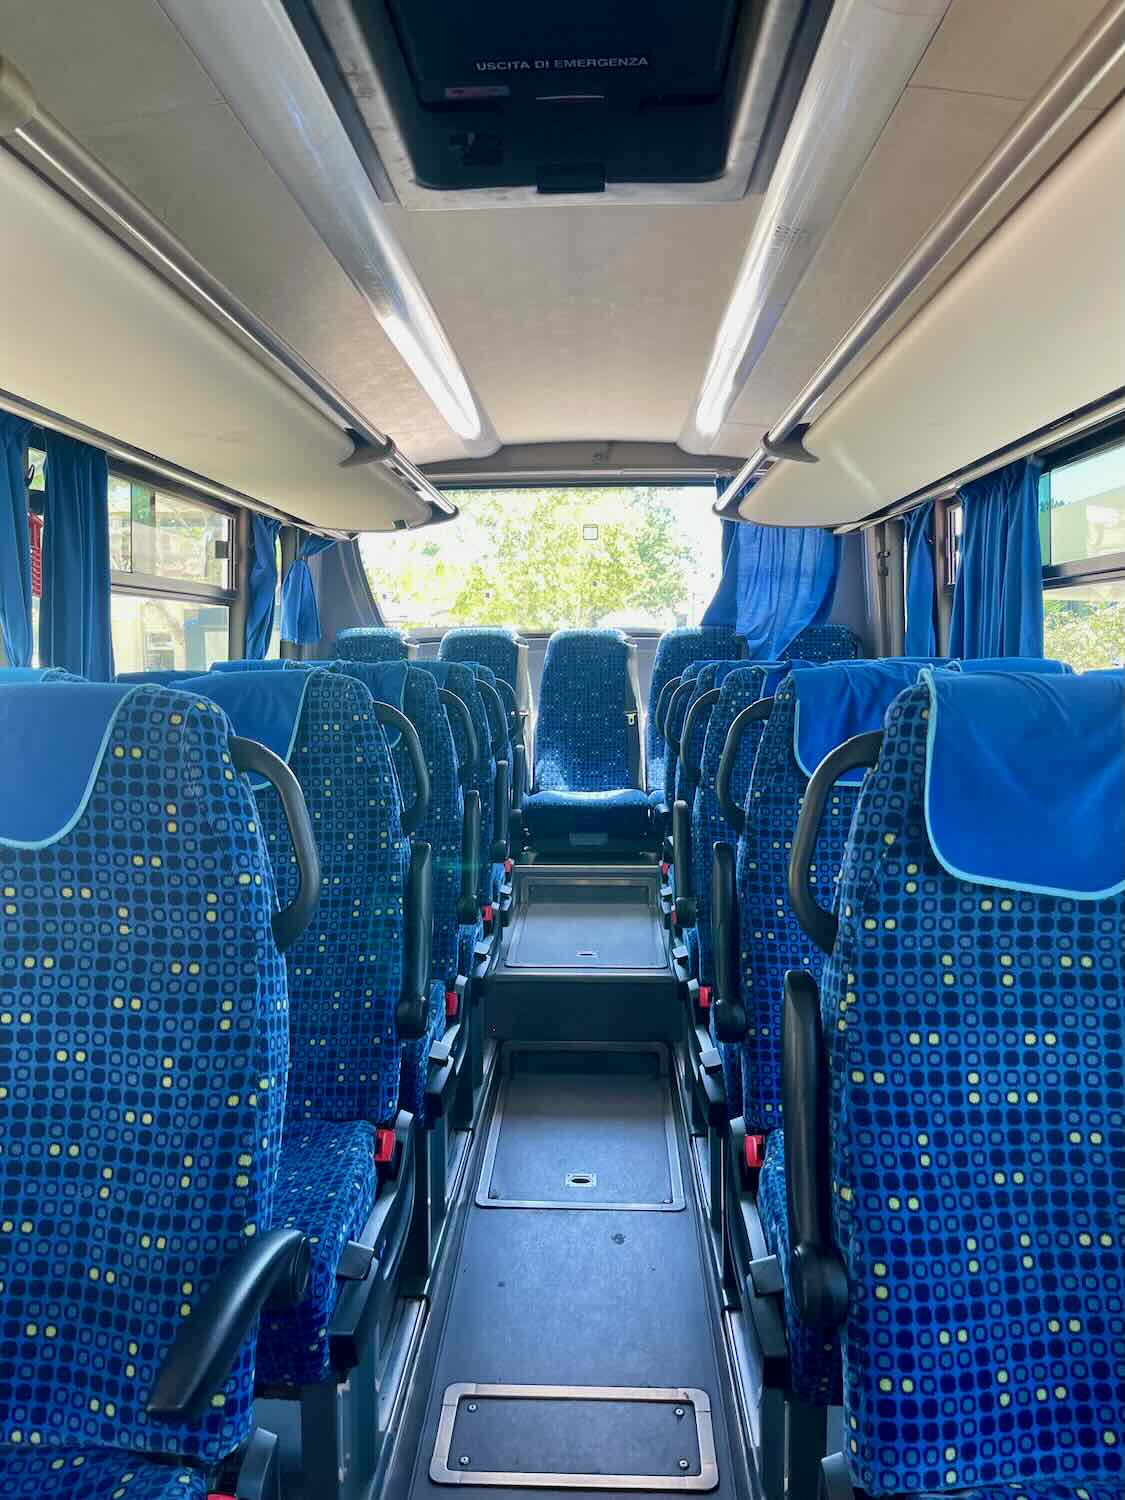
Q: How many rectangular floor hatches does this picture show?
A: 3